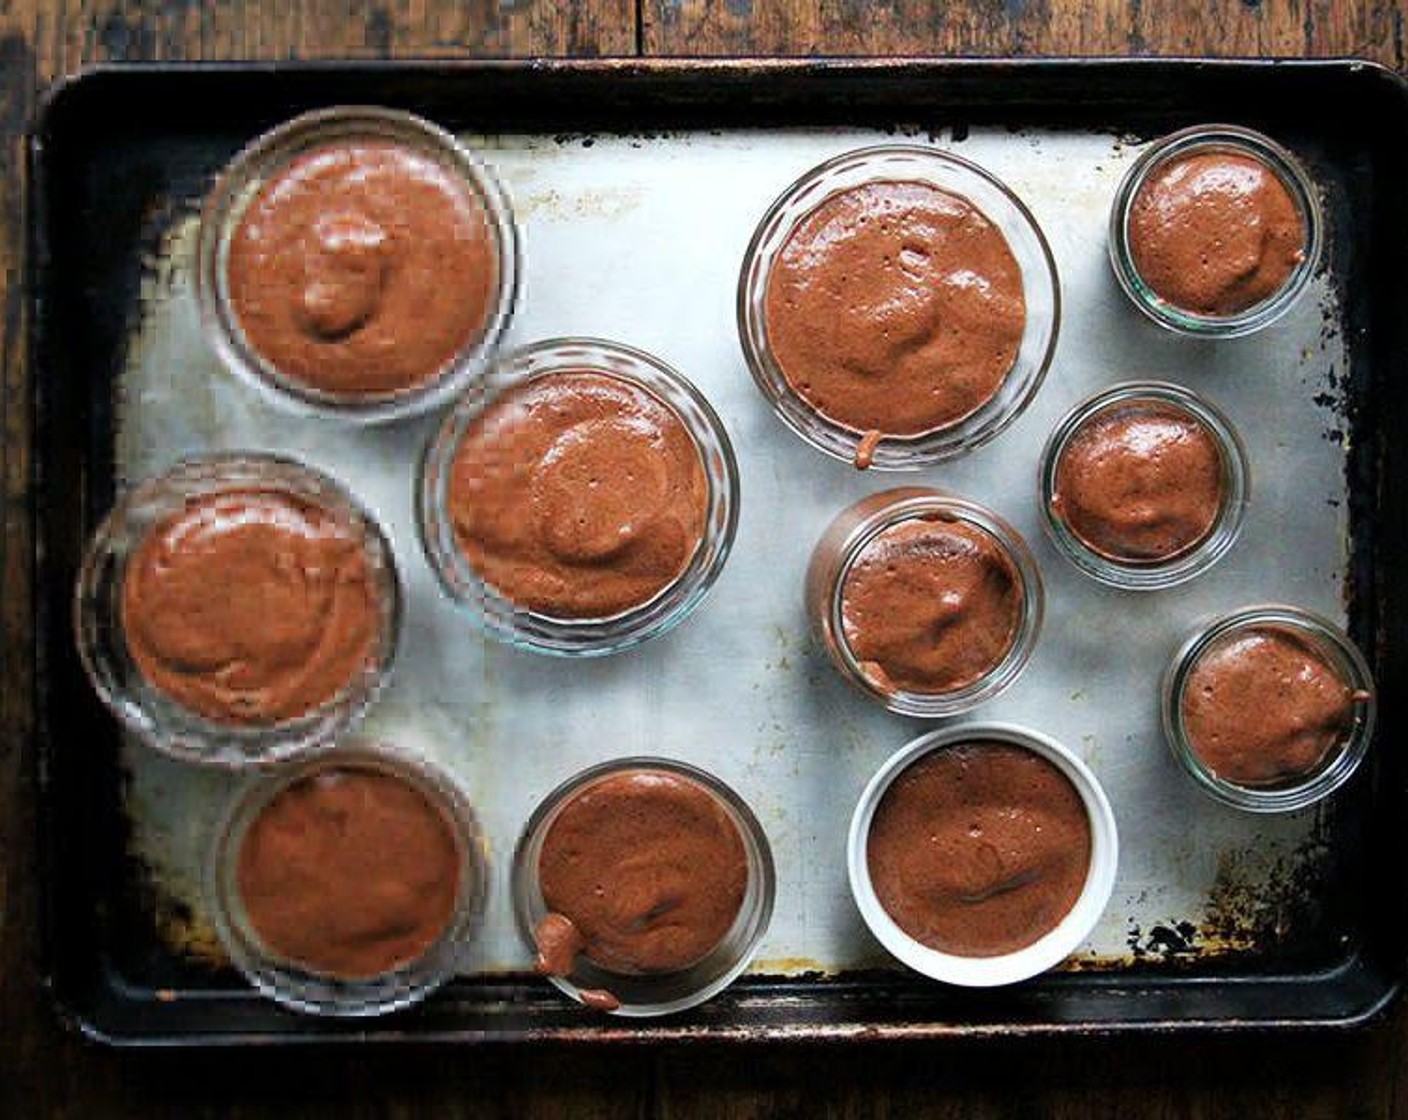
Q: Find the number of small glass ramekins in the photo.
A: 4